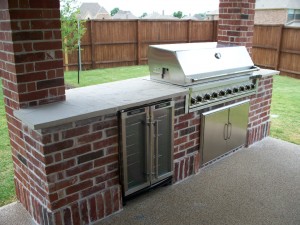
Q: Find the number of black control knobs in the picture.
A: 10